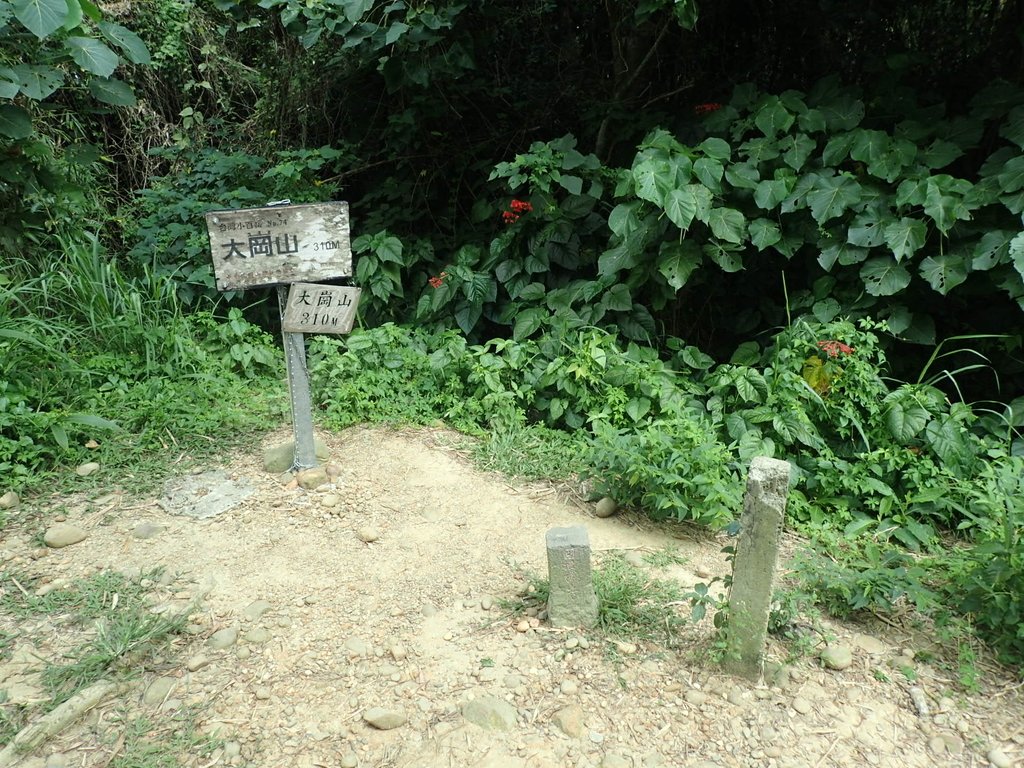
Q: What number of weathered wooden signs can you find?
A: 2